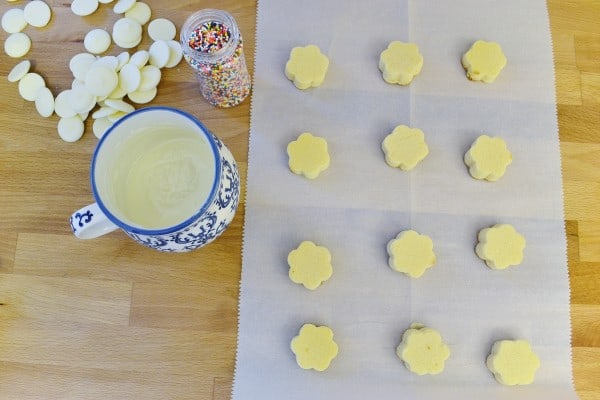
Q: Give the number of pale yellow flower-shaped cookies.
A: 12